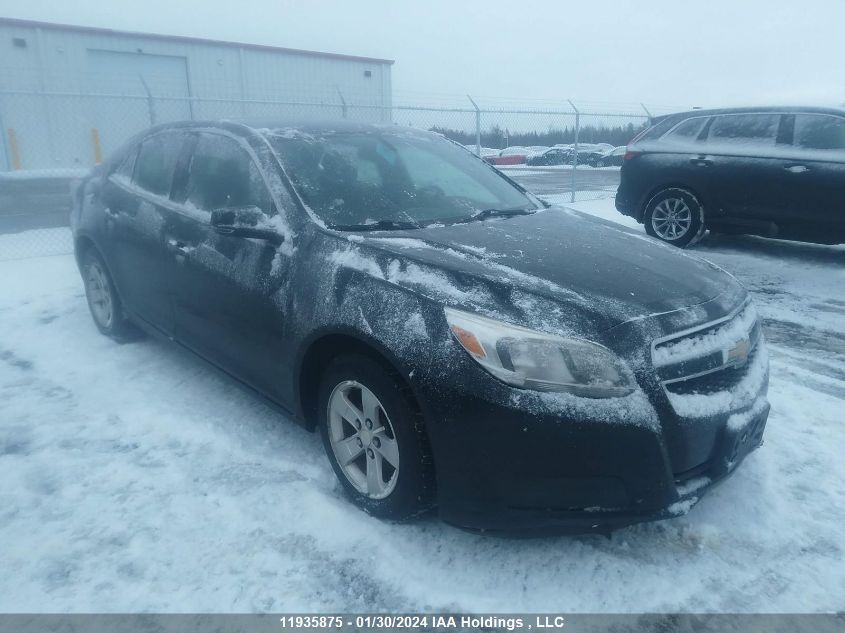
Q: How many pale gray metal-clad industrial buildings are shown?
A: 1